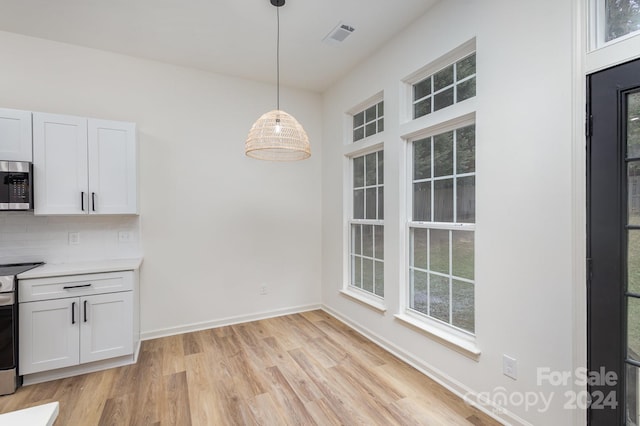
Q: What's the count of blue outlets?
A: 0